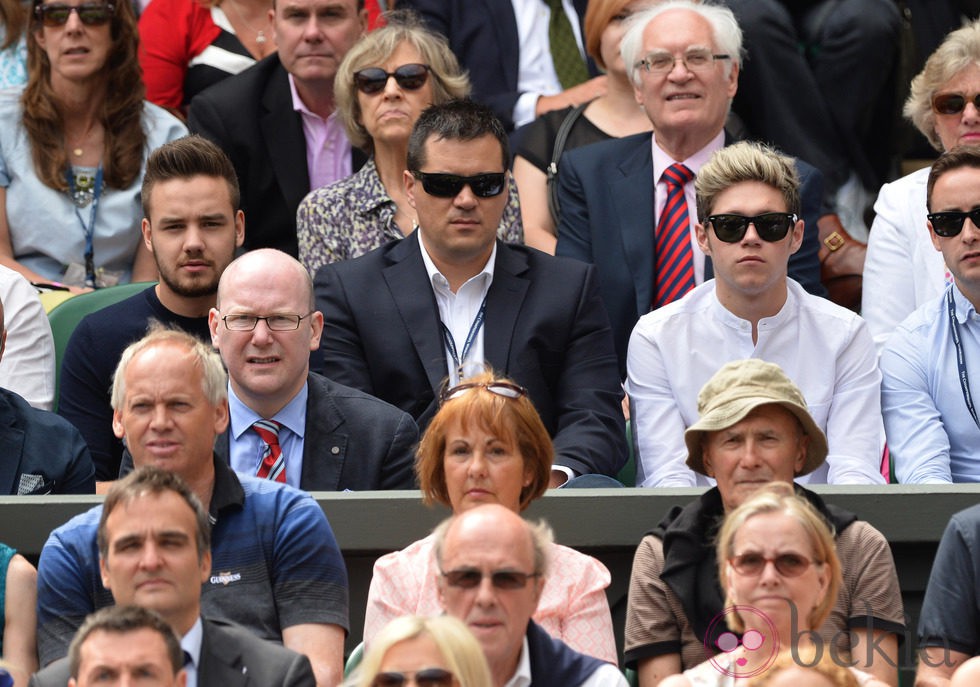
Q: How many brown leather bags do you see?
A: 1